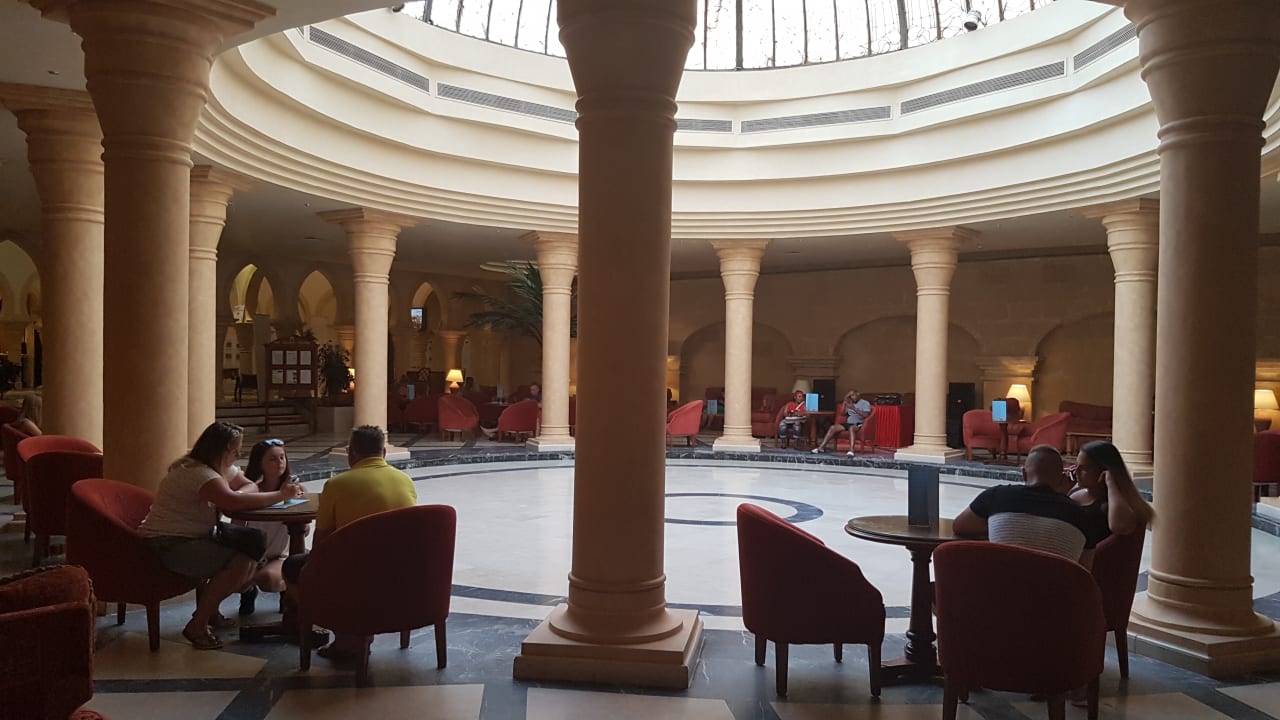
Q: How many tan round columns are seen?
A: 10